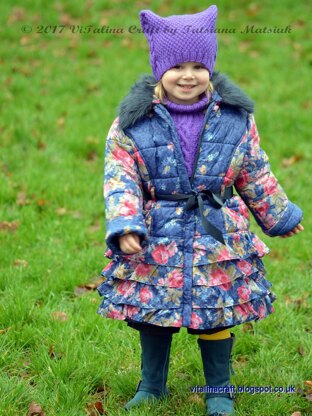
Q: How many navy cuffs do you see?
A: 2